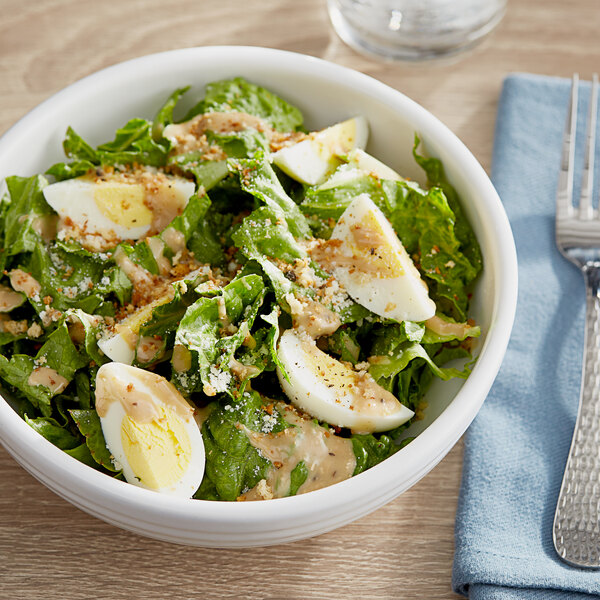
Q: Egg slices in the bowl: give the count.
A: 6